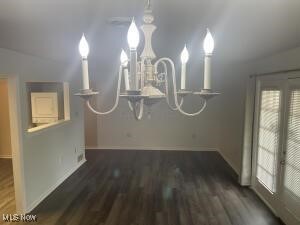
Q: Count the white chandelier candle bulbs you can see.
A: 5